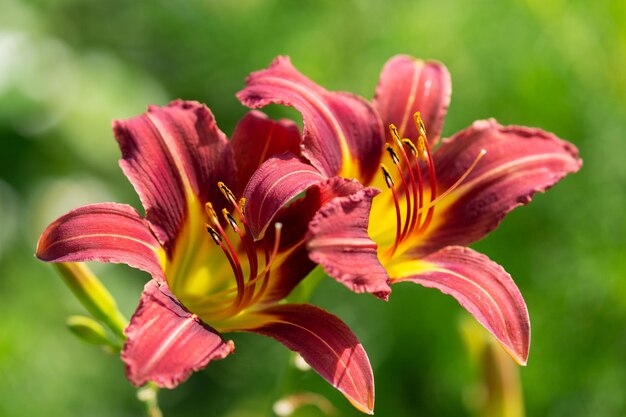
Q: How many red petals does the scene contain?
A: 12